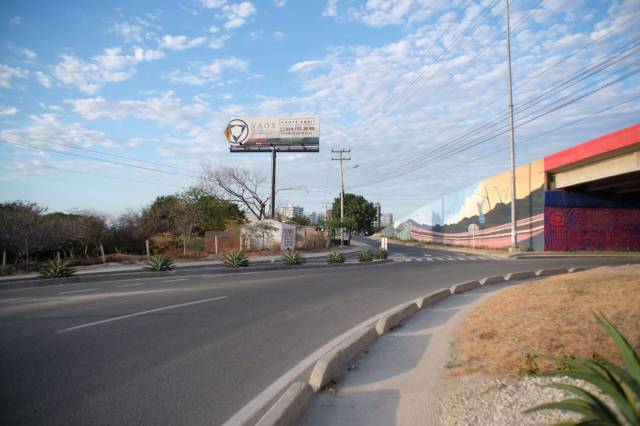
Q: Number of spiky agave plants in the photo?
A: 8